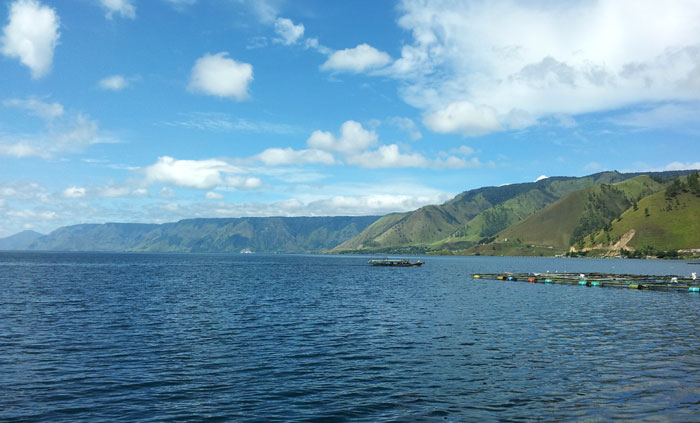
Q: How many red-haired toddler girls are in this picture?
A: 0